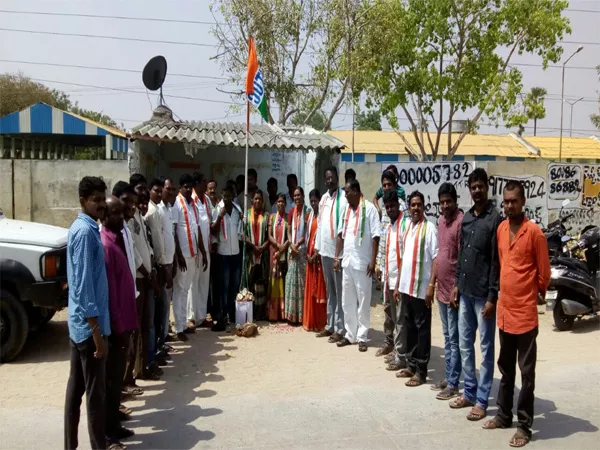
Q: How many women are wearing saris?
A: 4